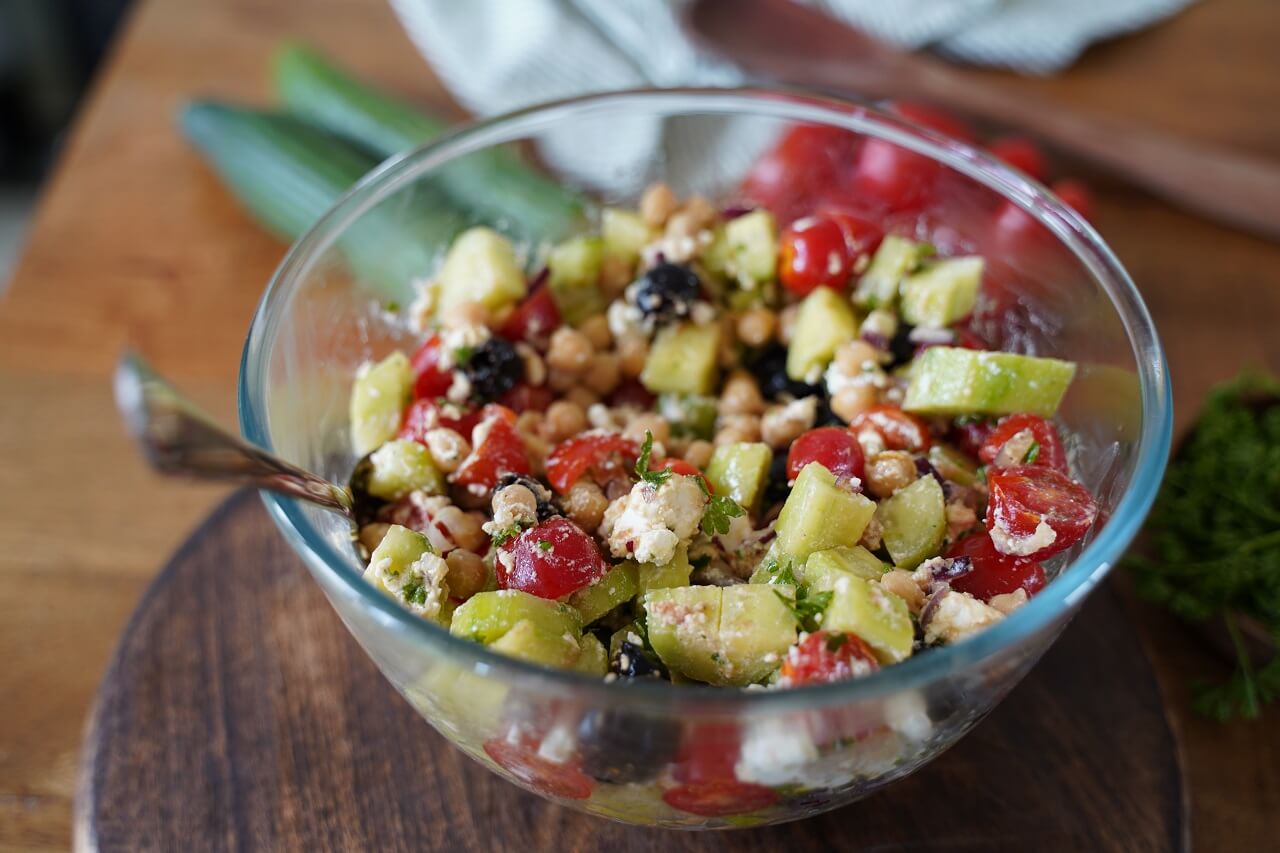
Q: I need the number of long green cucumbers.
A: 2